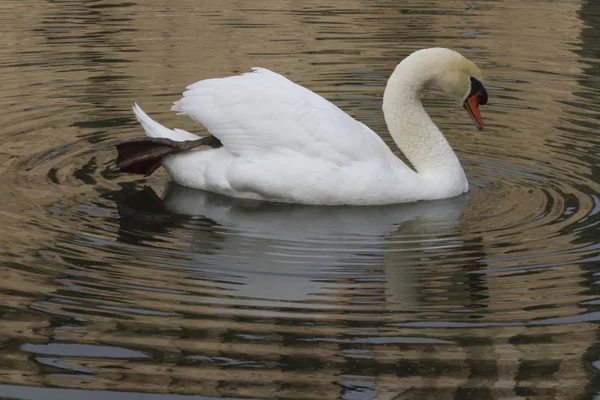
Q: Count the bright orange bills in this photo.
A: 1